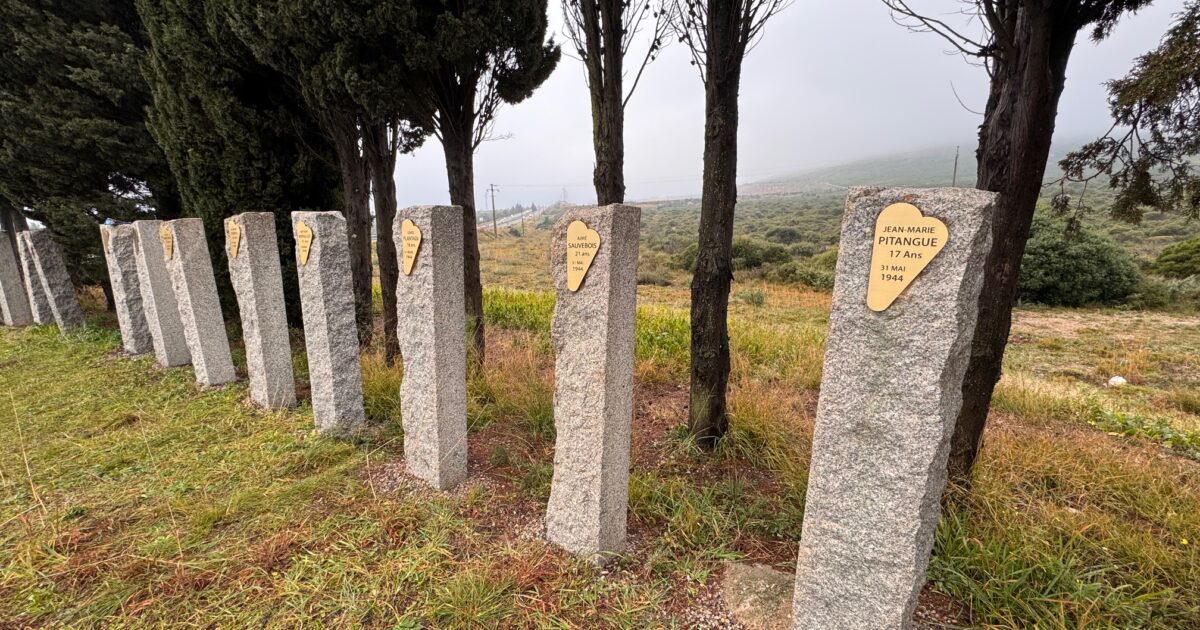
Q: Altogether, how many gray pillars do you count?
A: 11